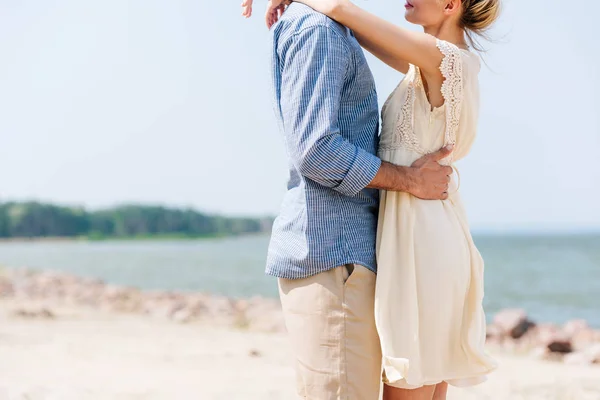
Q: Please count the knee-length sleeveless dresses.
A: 1